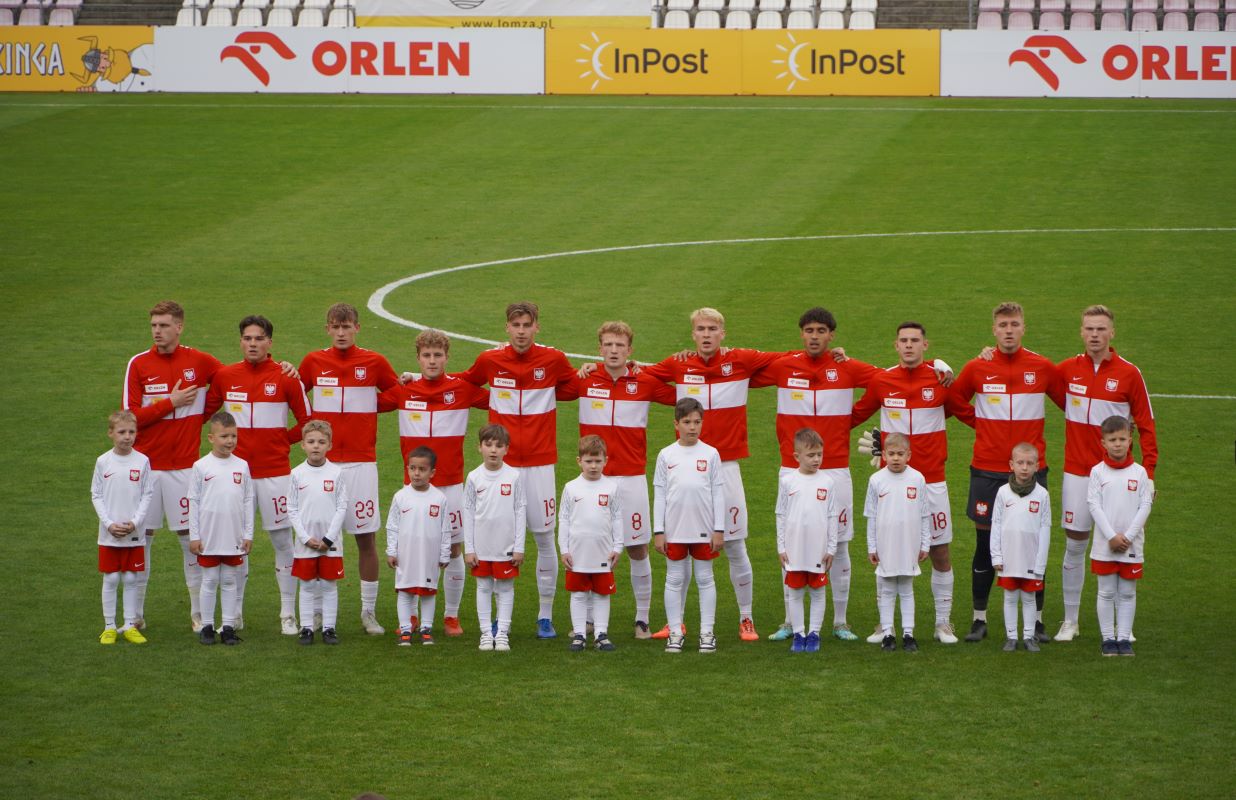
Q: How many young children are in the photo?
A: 11